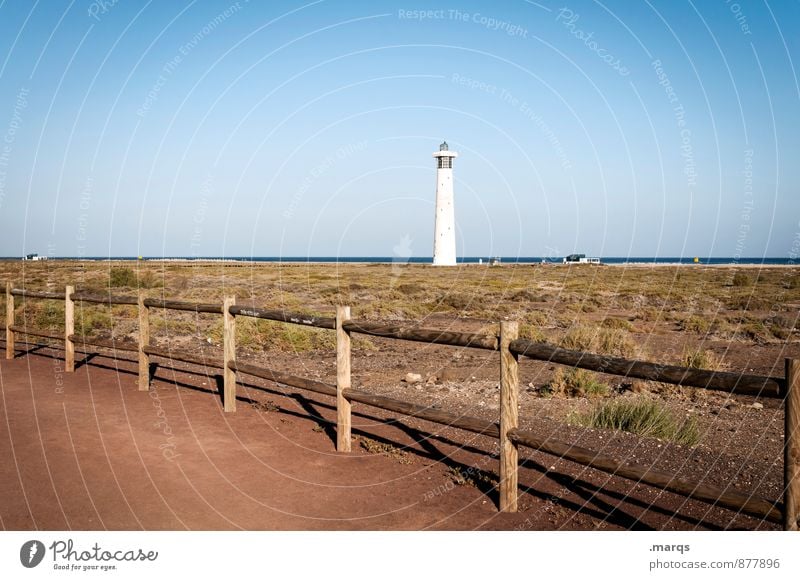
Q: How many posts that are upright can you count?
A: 7